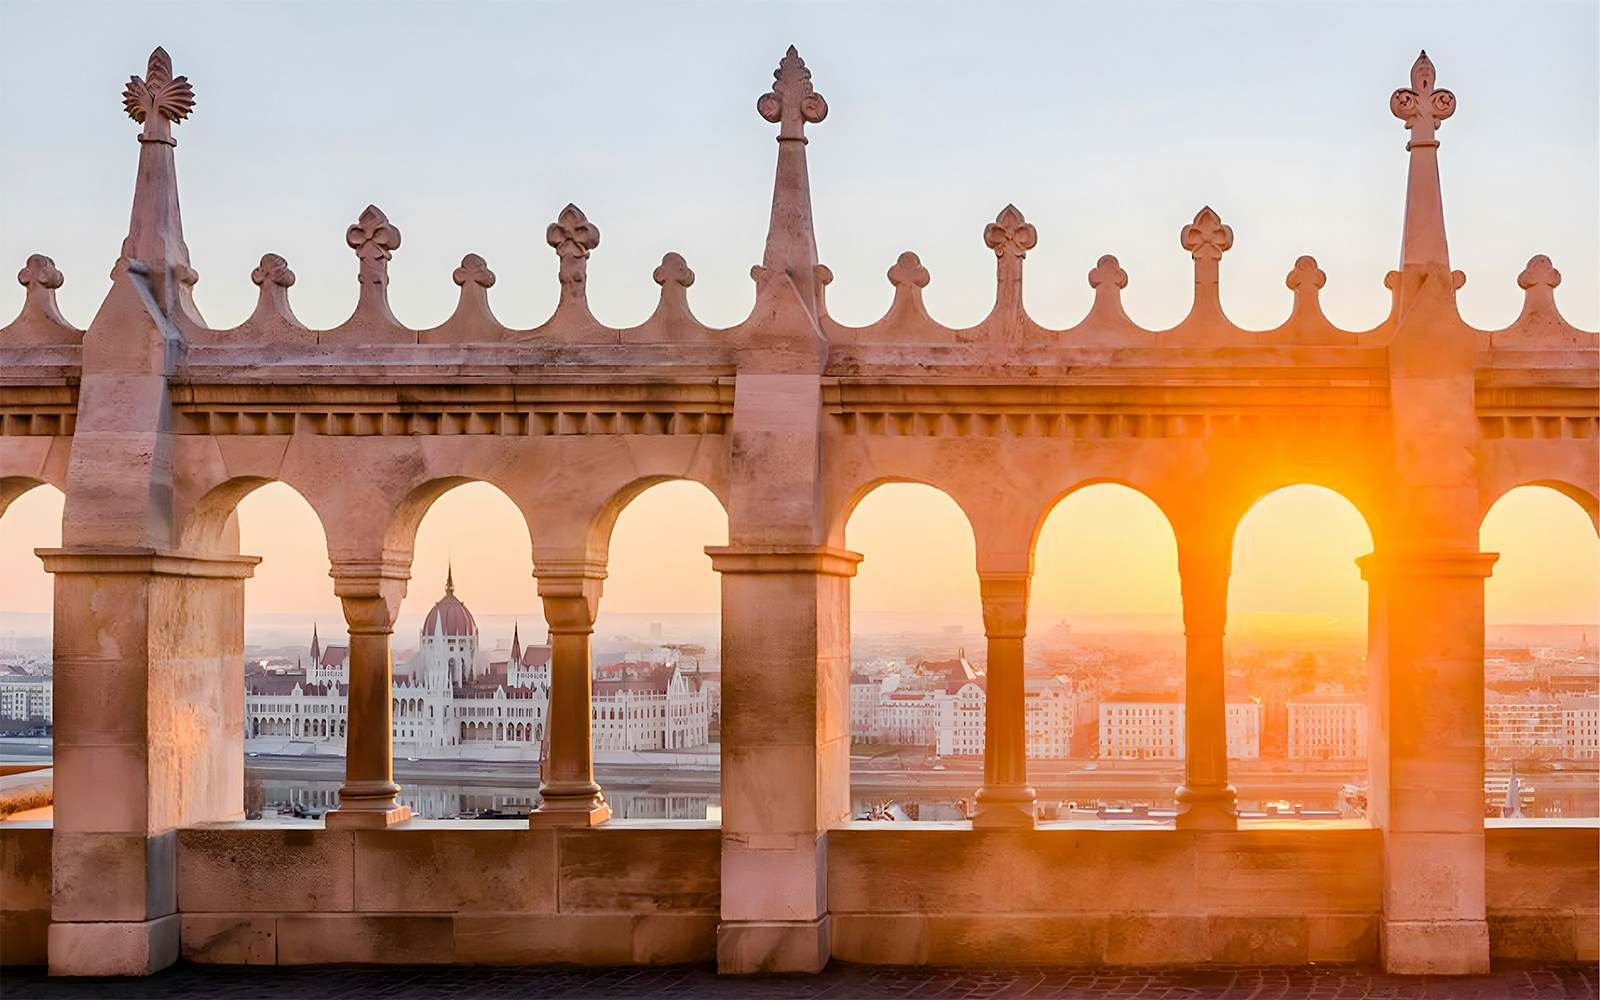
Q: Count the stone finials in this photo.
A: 15